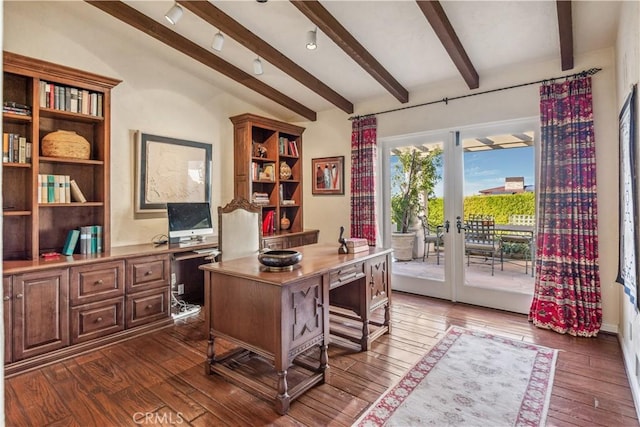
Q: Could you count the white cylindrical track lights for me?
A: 4